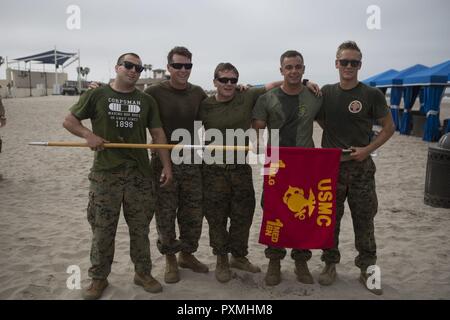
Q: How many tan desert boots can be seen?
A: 10